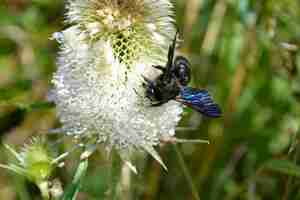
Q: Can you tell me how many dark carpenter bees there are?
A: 1